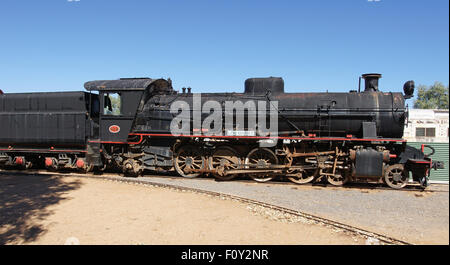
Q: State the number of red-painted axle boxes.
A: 3